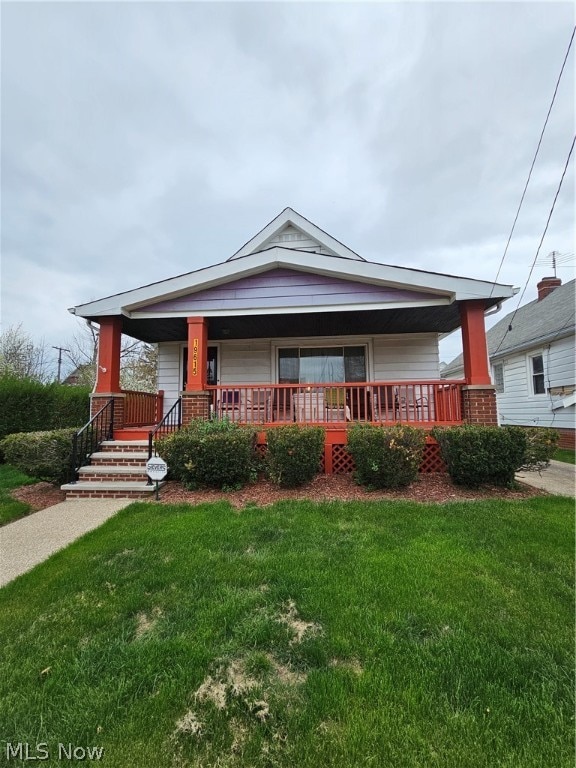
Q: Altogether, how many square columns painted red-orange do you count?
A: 3